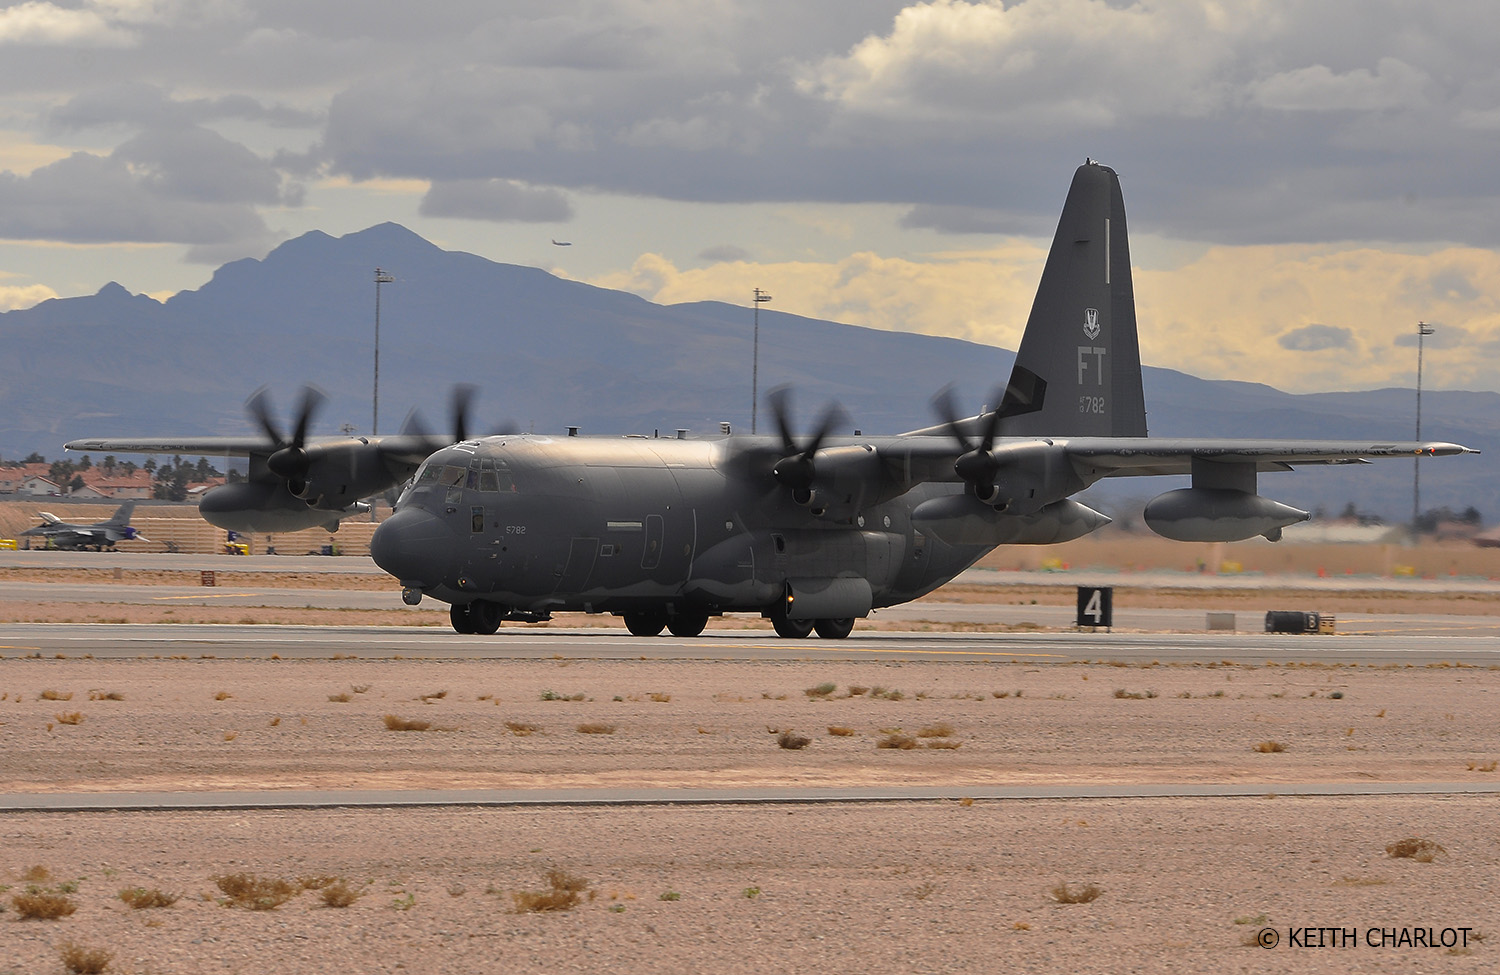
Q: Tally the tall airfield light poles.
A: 3